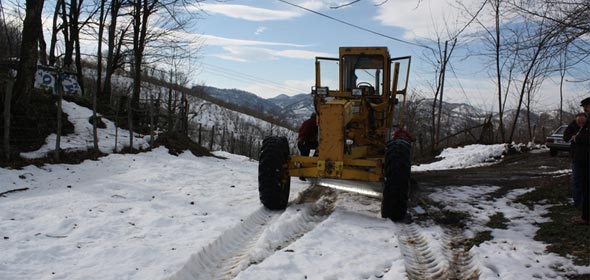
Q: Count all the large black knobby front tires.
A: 2